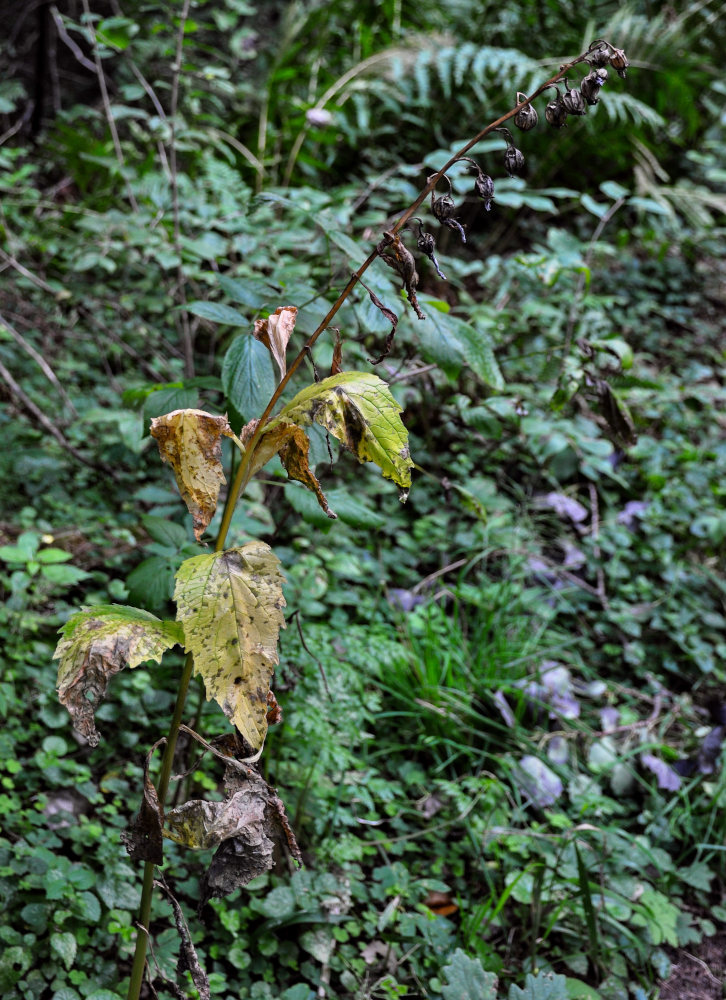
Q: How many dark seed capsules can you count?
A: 10